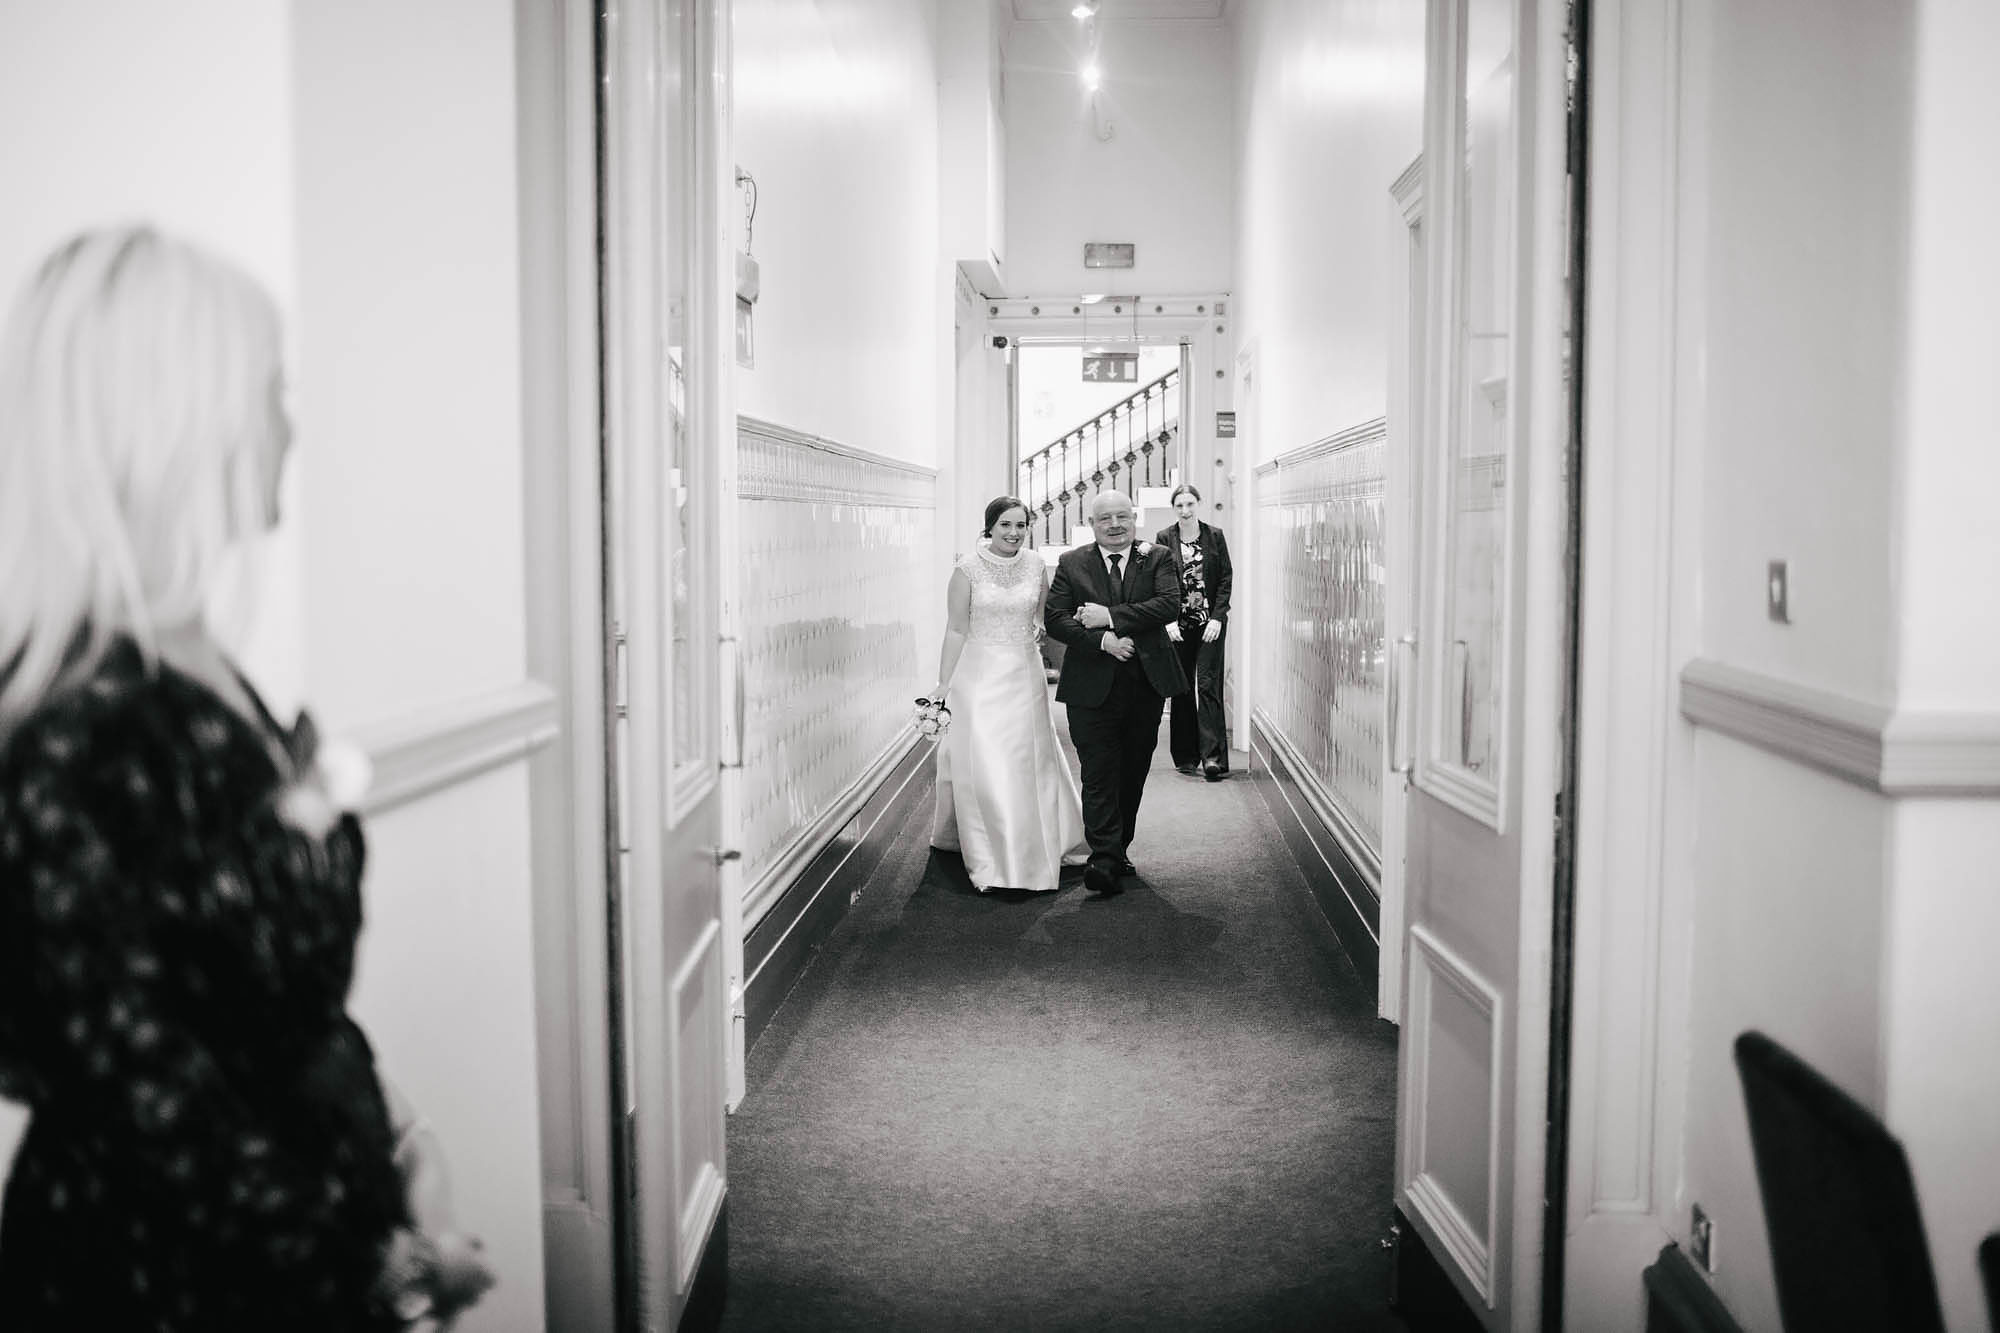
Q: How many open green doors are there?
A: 0